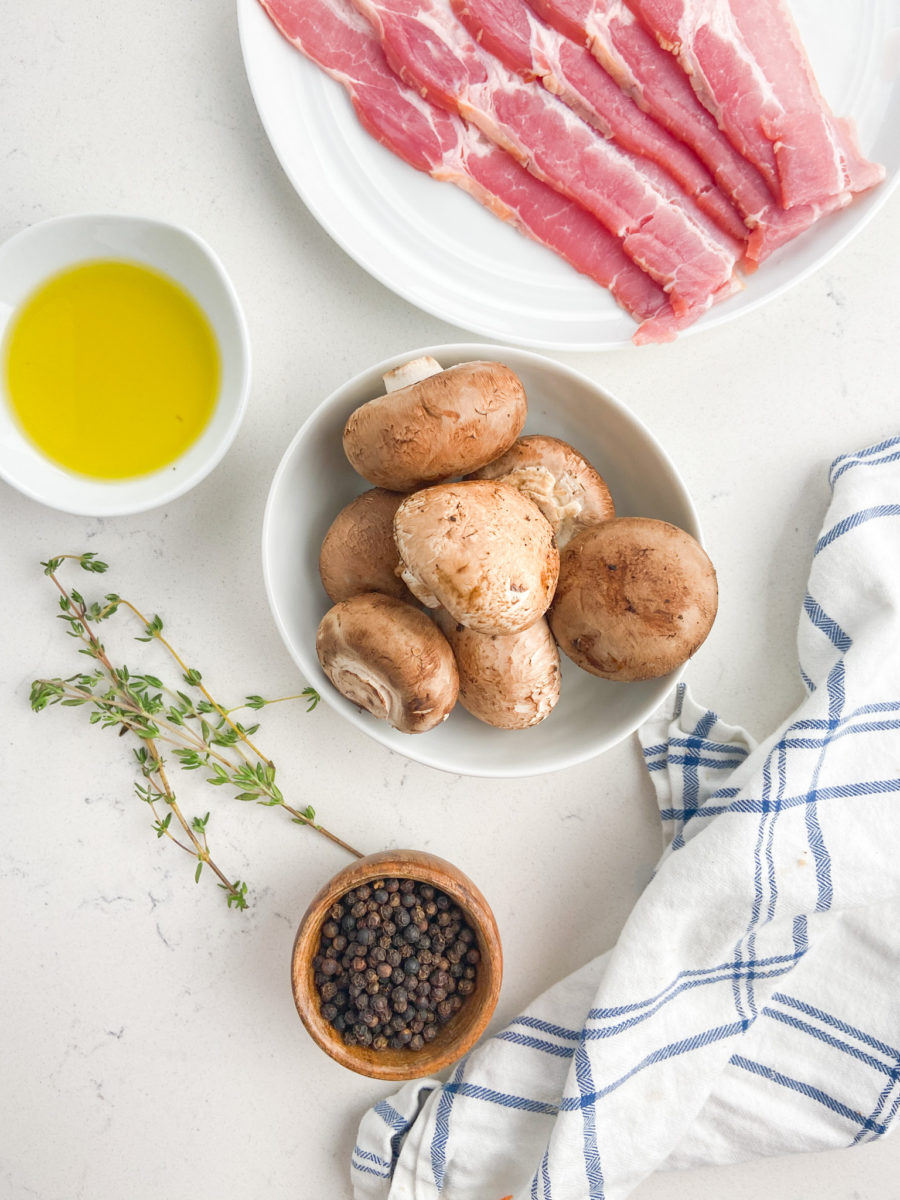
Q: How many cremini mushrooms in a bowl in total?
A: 7